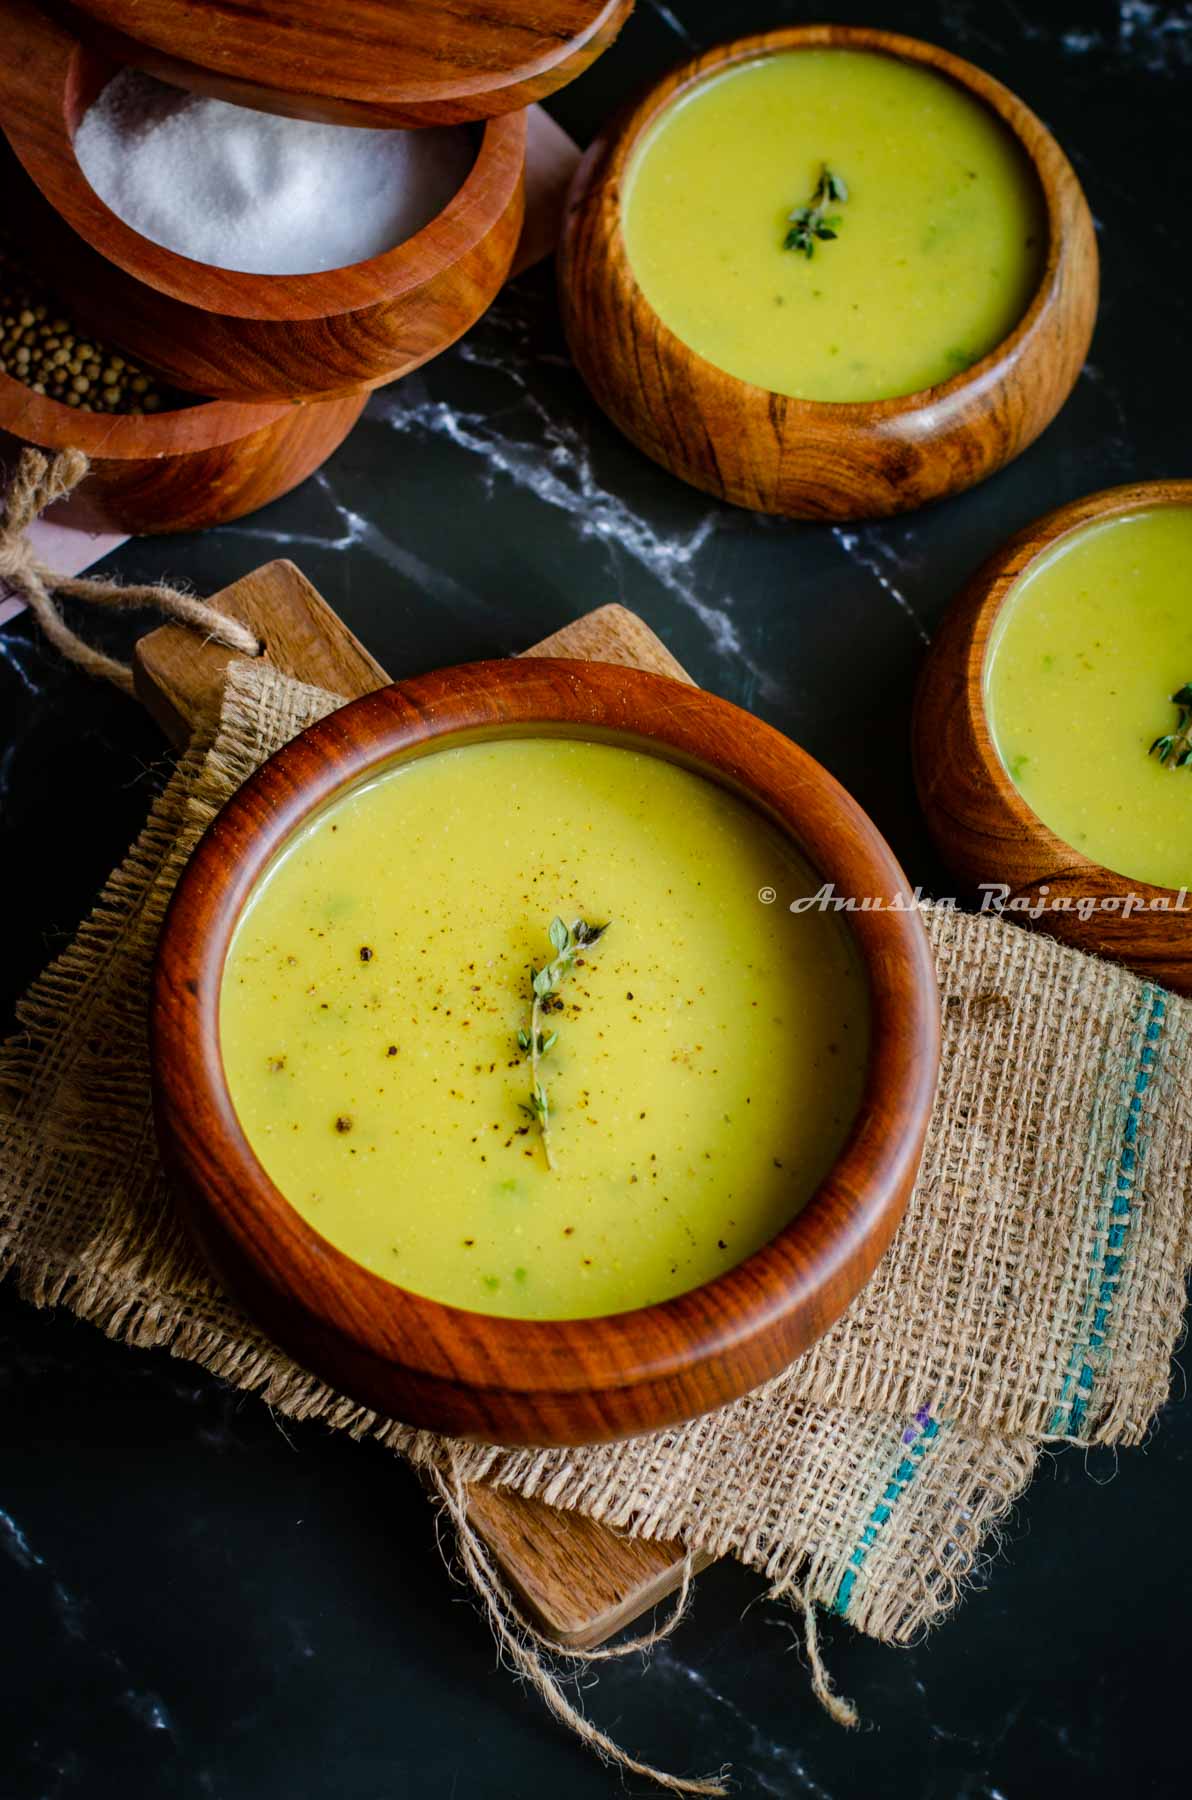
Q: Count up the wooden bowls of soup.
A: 3